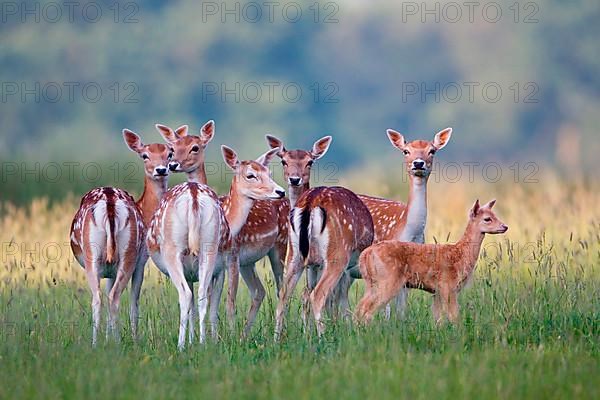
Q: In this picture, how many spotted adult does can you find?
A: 5